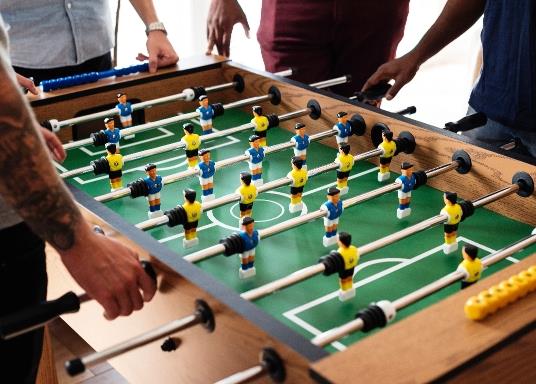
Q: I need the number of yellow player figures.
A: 11